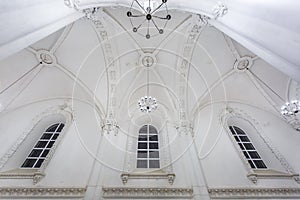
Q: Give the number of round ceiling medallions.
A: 3